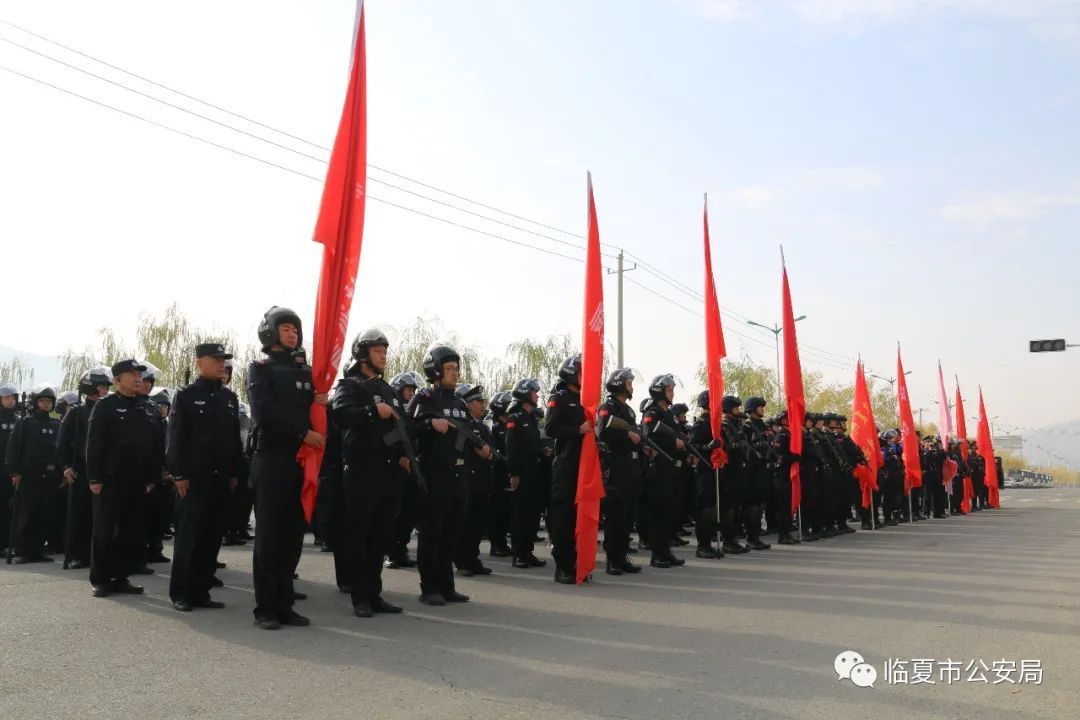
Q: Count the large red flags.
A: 9